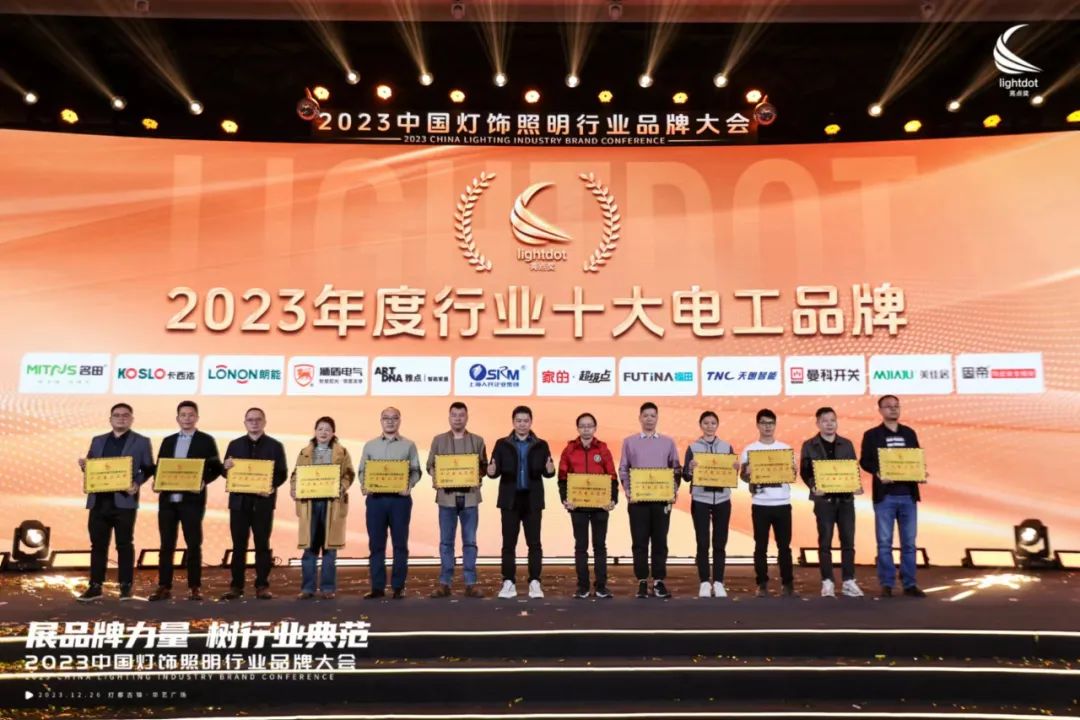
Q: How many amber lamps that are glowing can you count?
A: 14